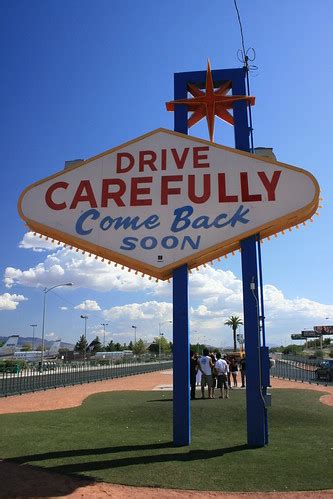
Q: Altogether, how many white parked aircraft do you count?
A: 2